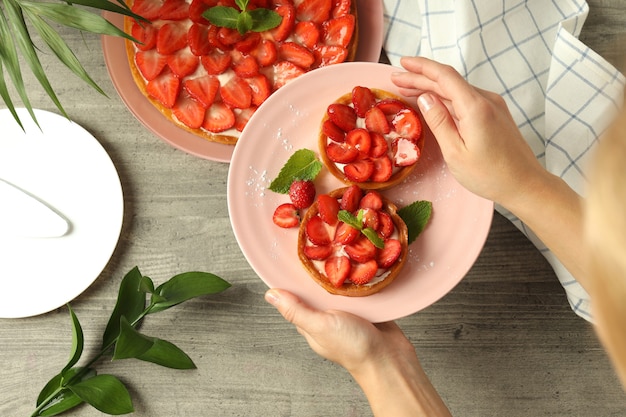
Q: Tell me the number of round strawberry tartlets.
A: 2